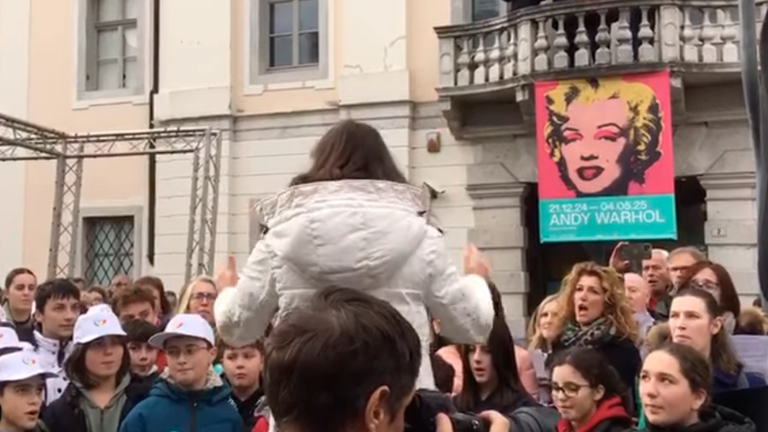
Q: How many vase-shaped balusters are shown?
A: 13